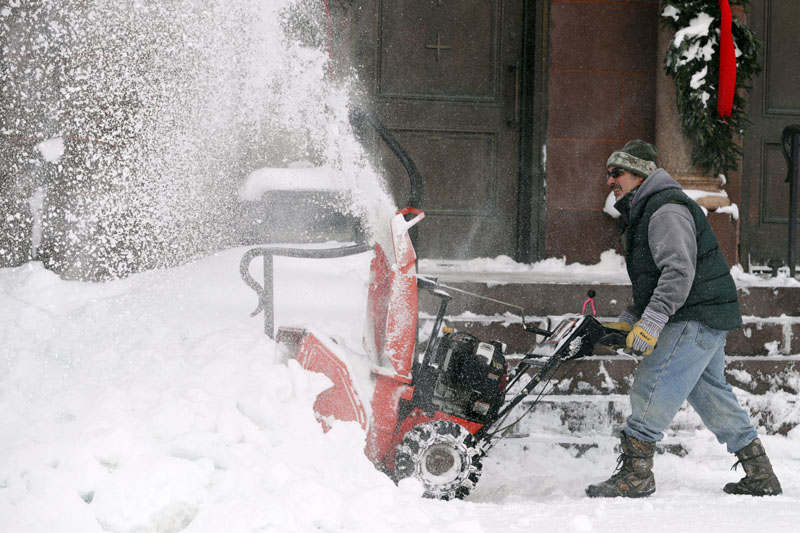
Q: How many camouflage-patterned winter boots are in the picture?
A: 2